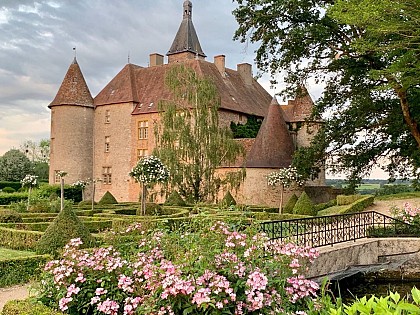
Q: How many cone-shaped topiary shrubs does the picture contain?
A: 6